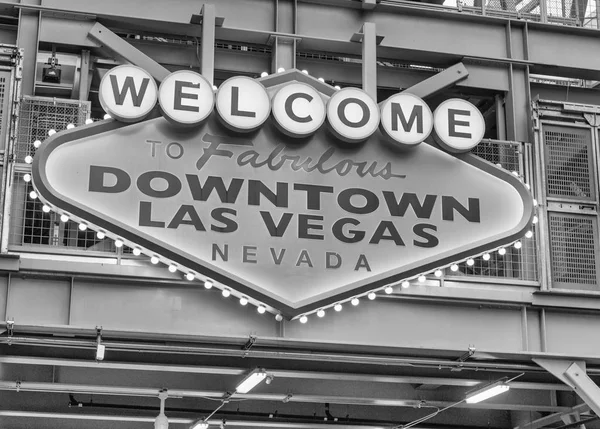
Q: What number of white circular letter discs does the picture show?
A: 7